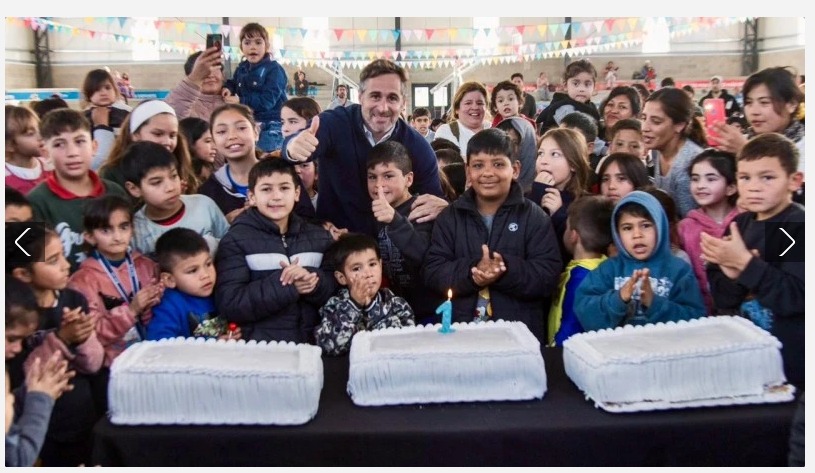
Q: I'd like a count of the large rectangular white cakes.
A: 3